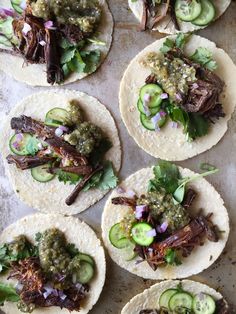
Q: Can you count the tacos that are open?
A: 7